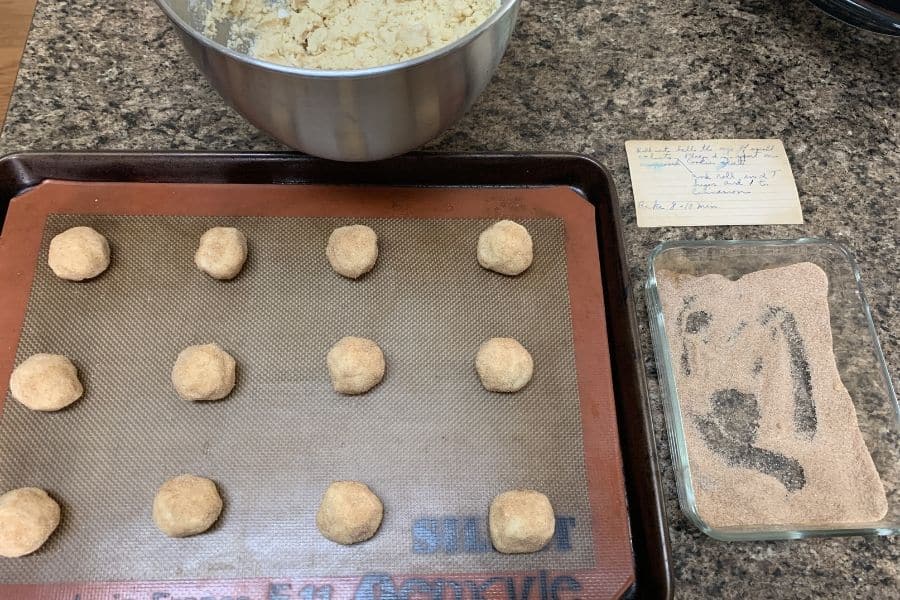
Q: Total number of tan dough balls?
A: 12